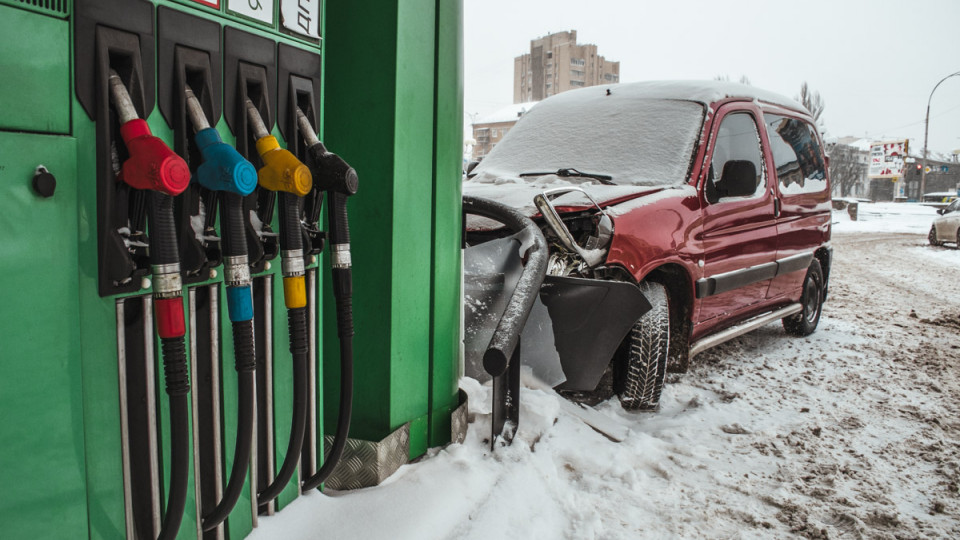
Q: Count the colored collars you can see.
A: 3